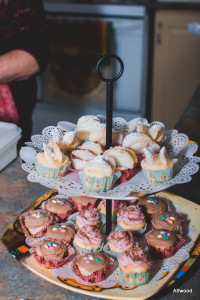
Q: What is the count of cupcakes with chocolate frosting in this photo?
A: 9